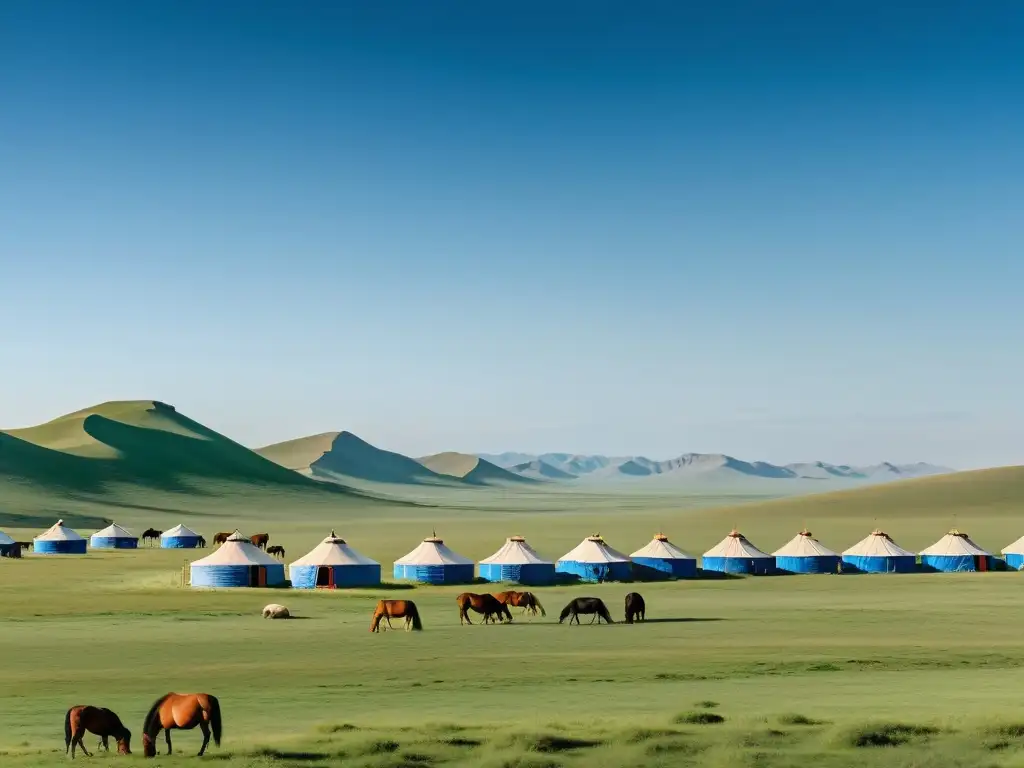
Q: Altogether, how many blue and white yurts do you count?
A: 15